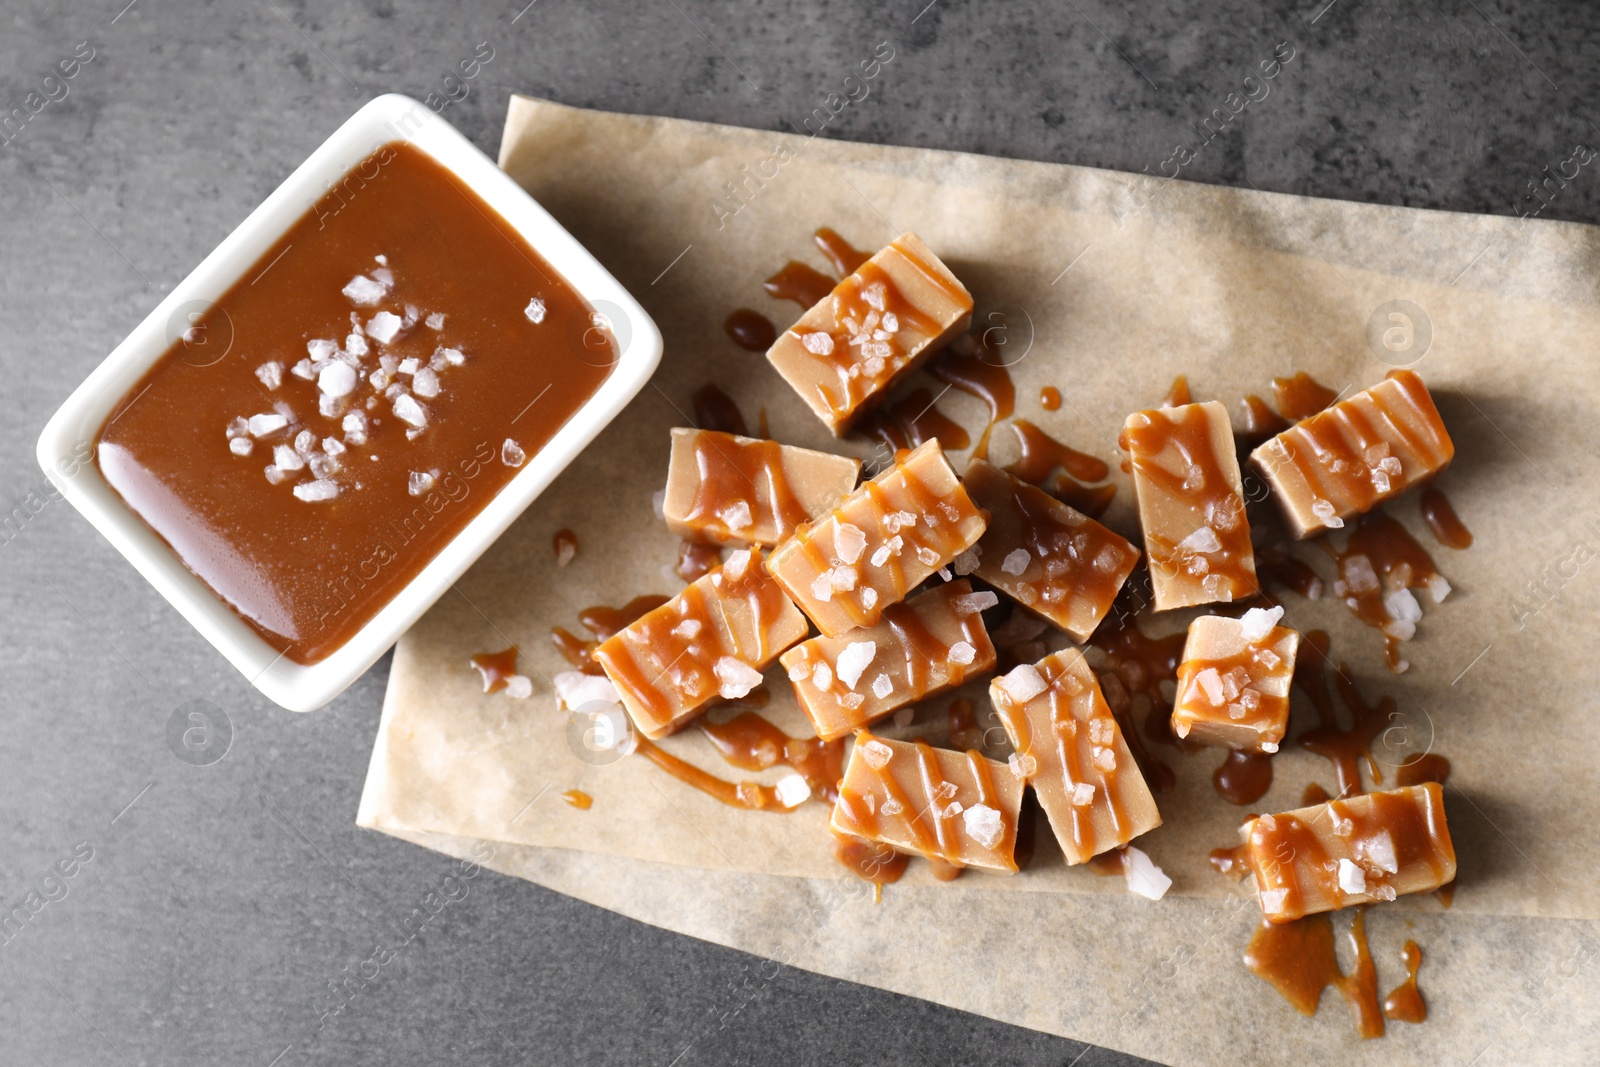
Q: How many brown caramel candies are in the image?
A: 12